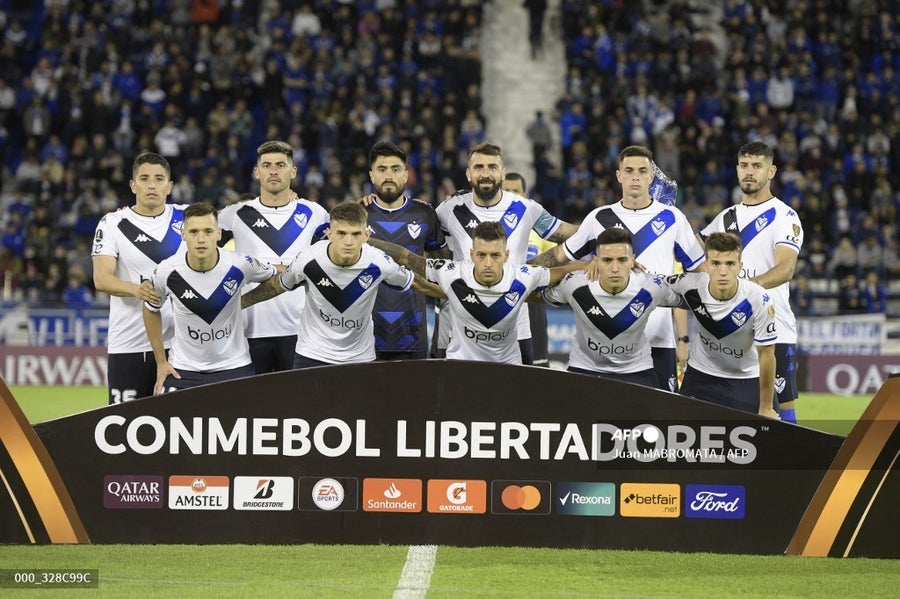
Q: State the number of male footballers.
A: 11